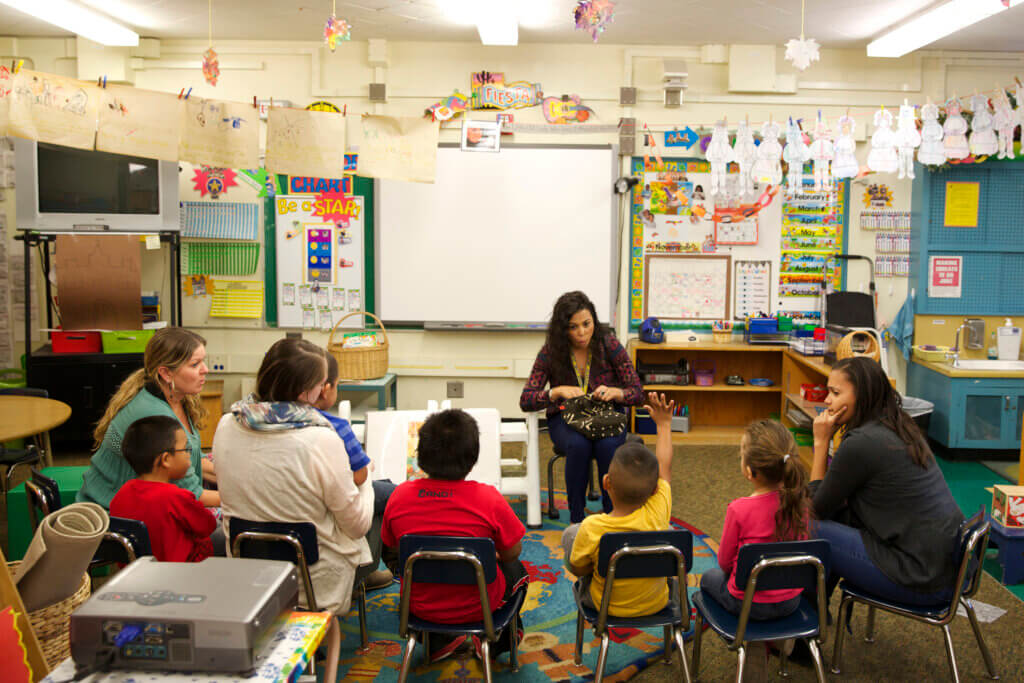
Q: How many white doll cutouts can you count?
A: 13